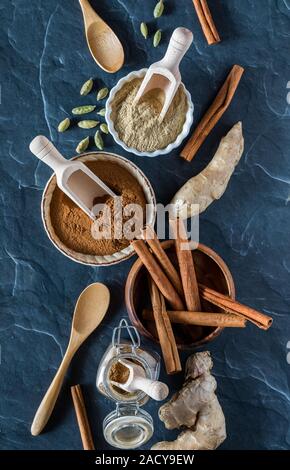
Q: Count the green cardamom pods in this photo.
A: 12